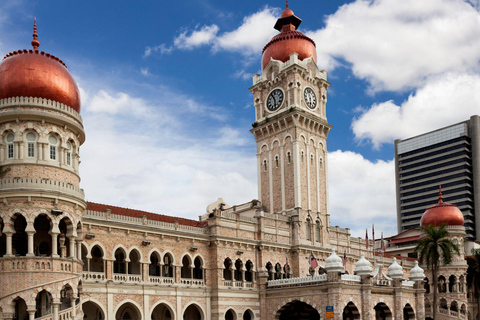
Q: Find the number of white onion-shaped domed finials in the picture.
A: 4